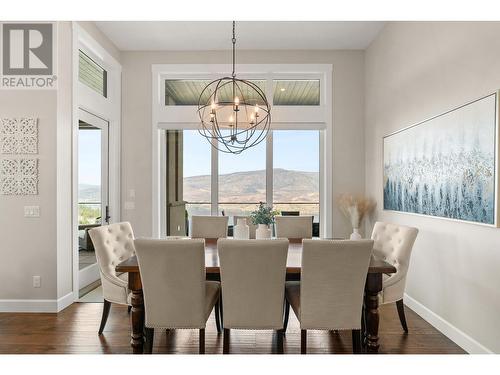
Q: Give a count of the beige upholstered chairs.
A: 8